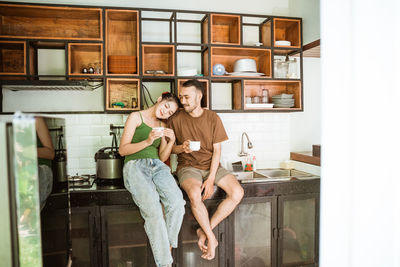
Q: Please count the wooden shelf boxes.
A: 11